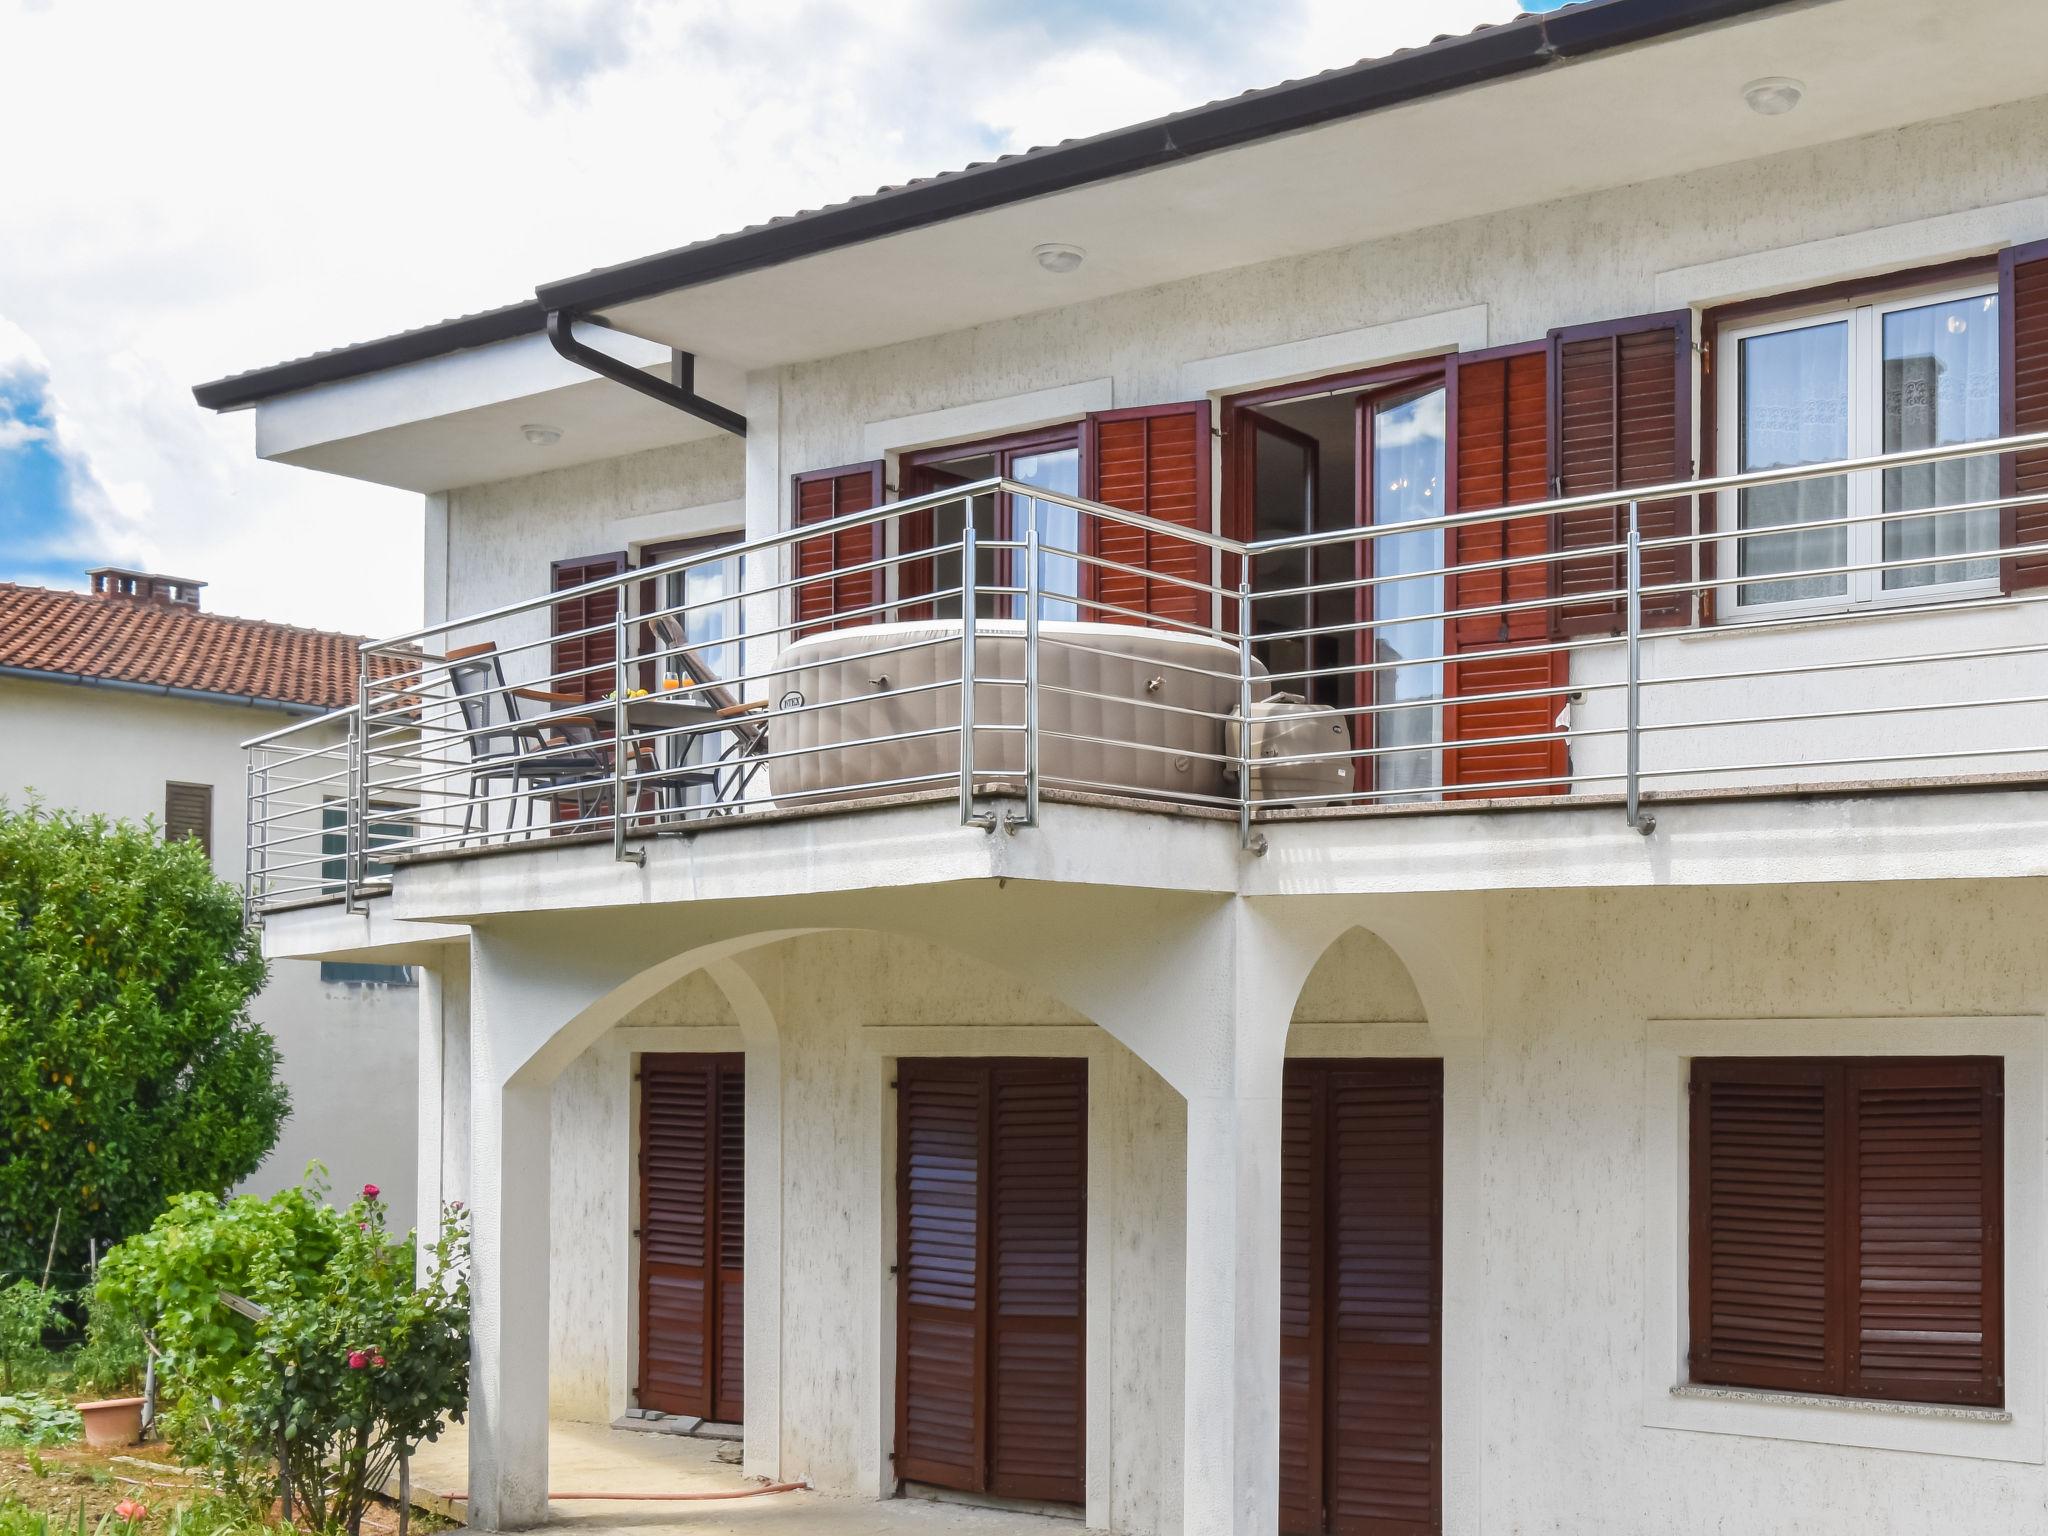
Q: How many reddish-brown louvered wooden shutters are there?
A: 14